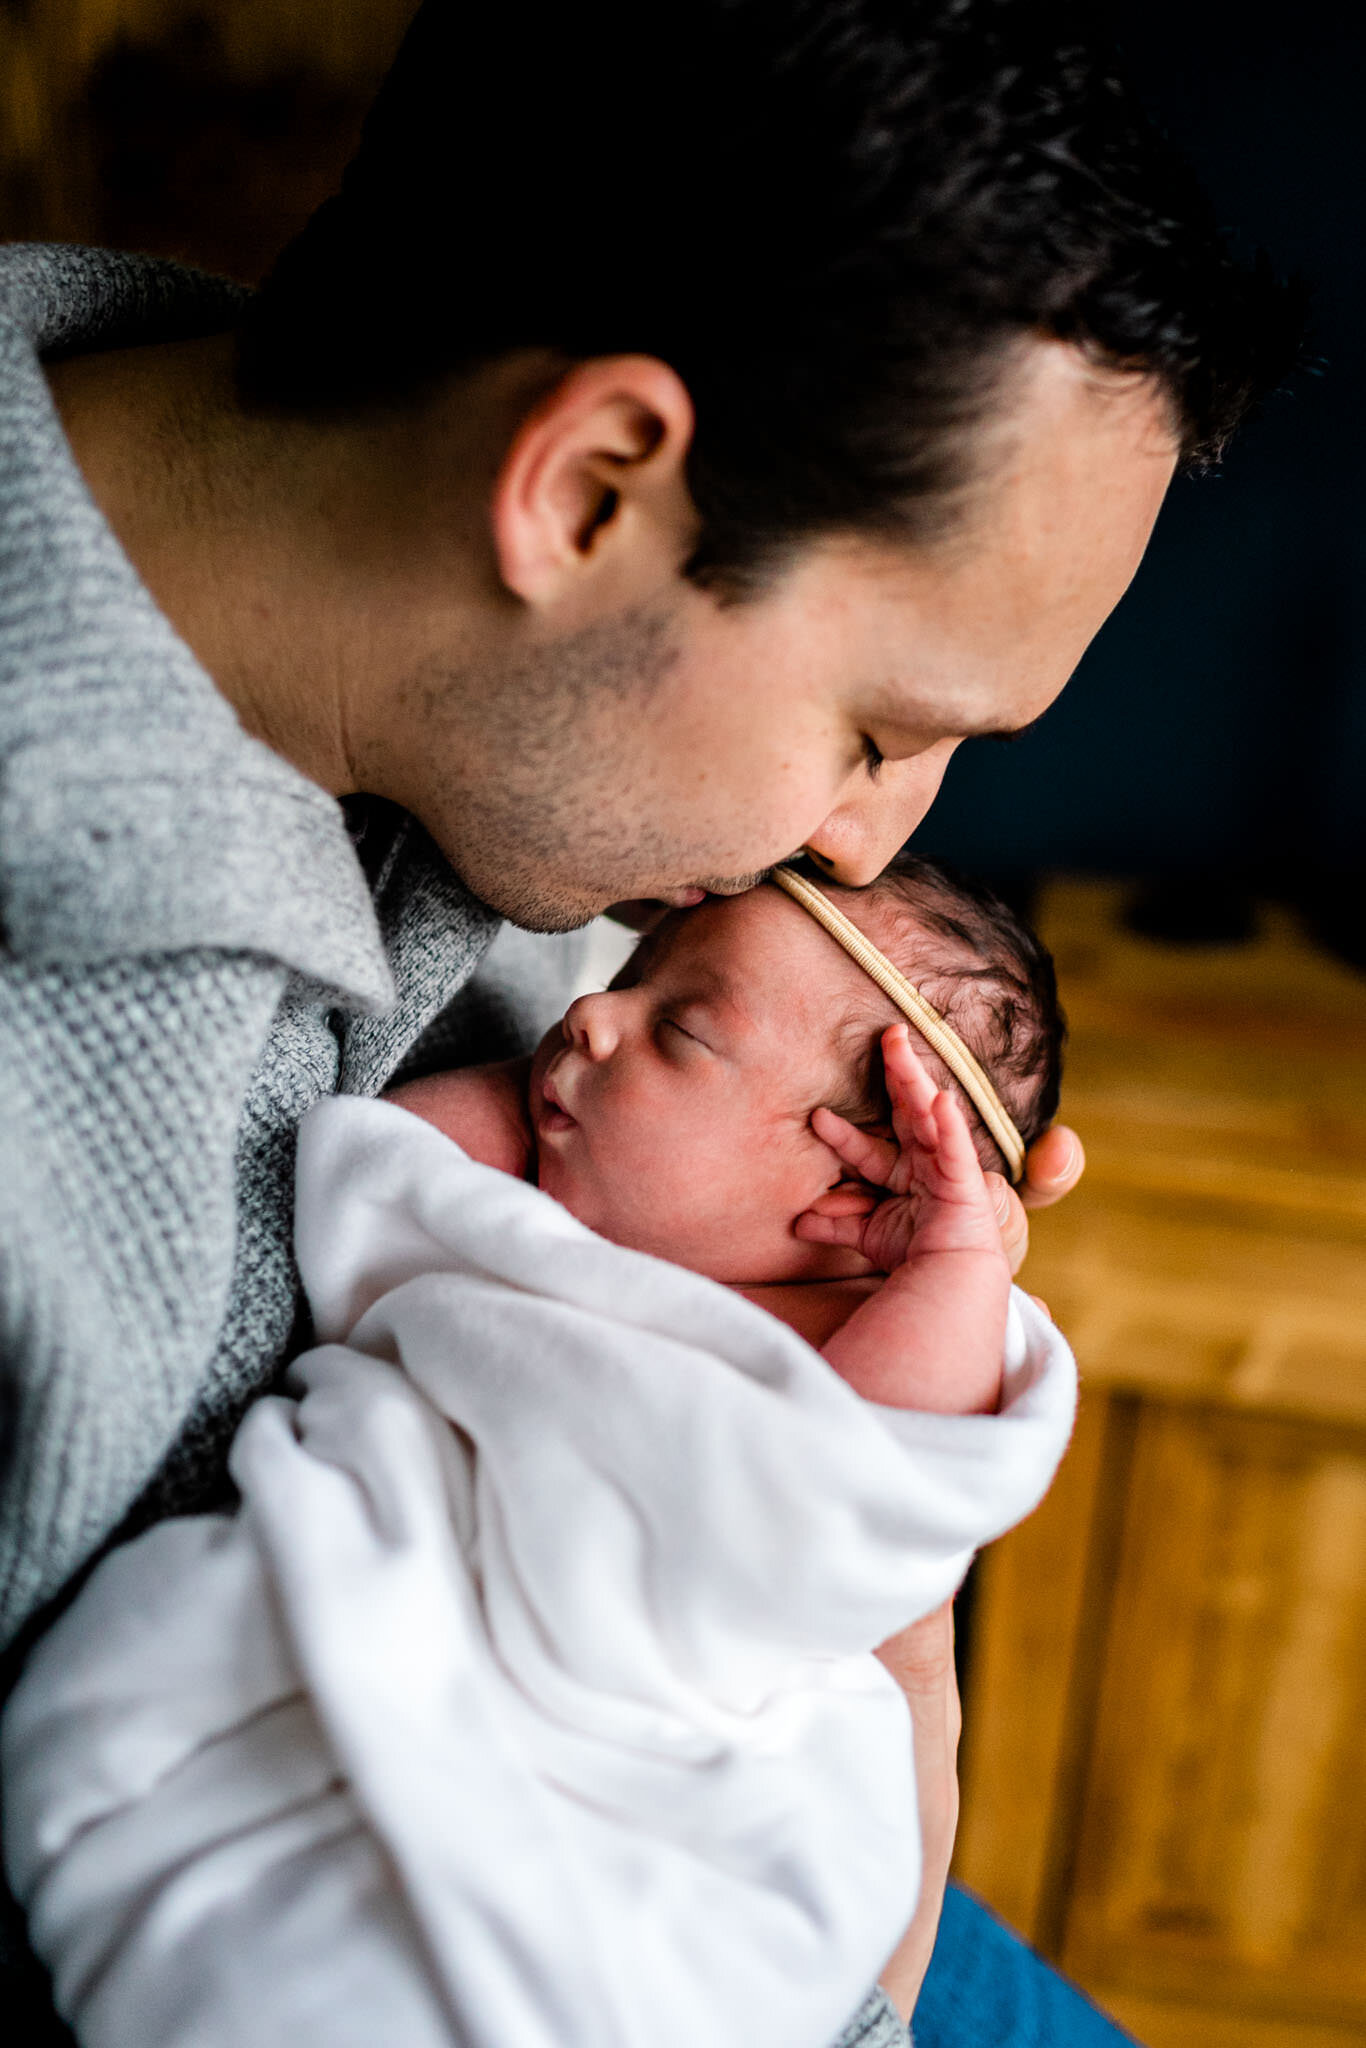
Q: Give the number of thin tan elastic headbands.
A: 1